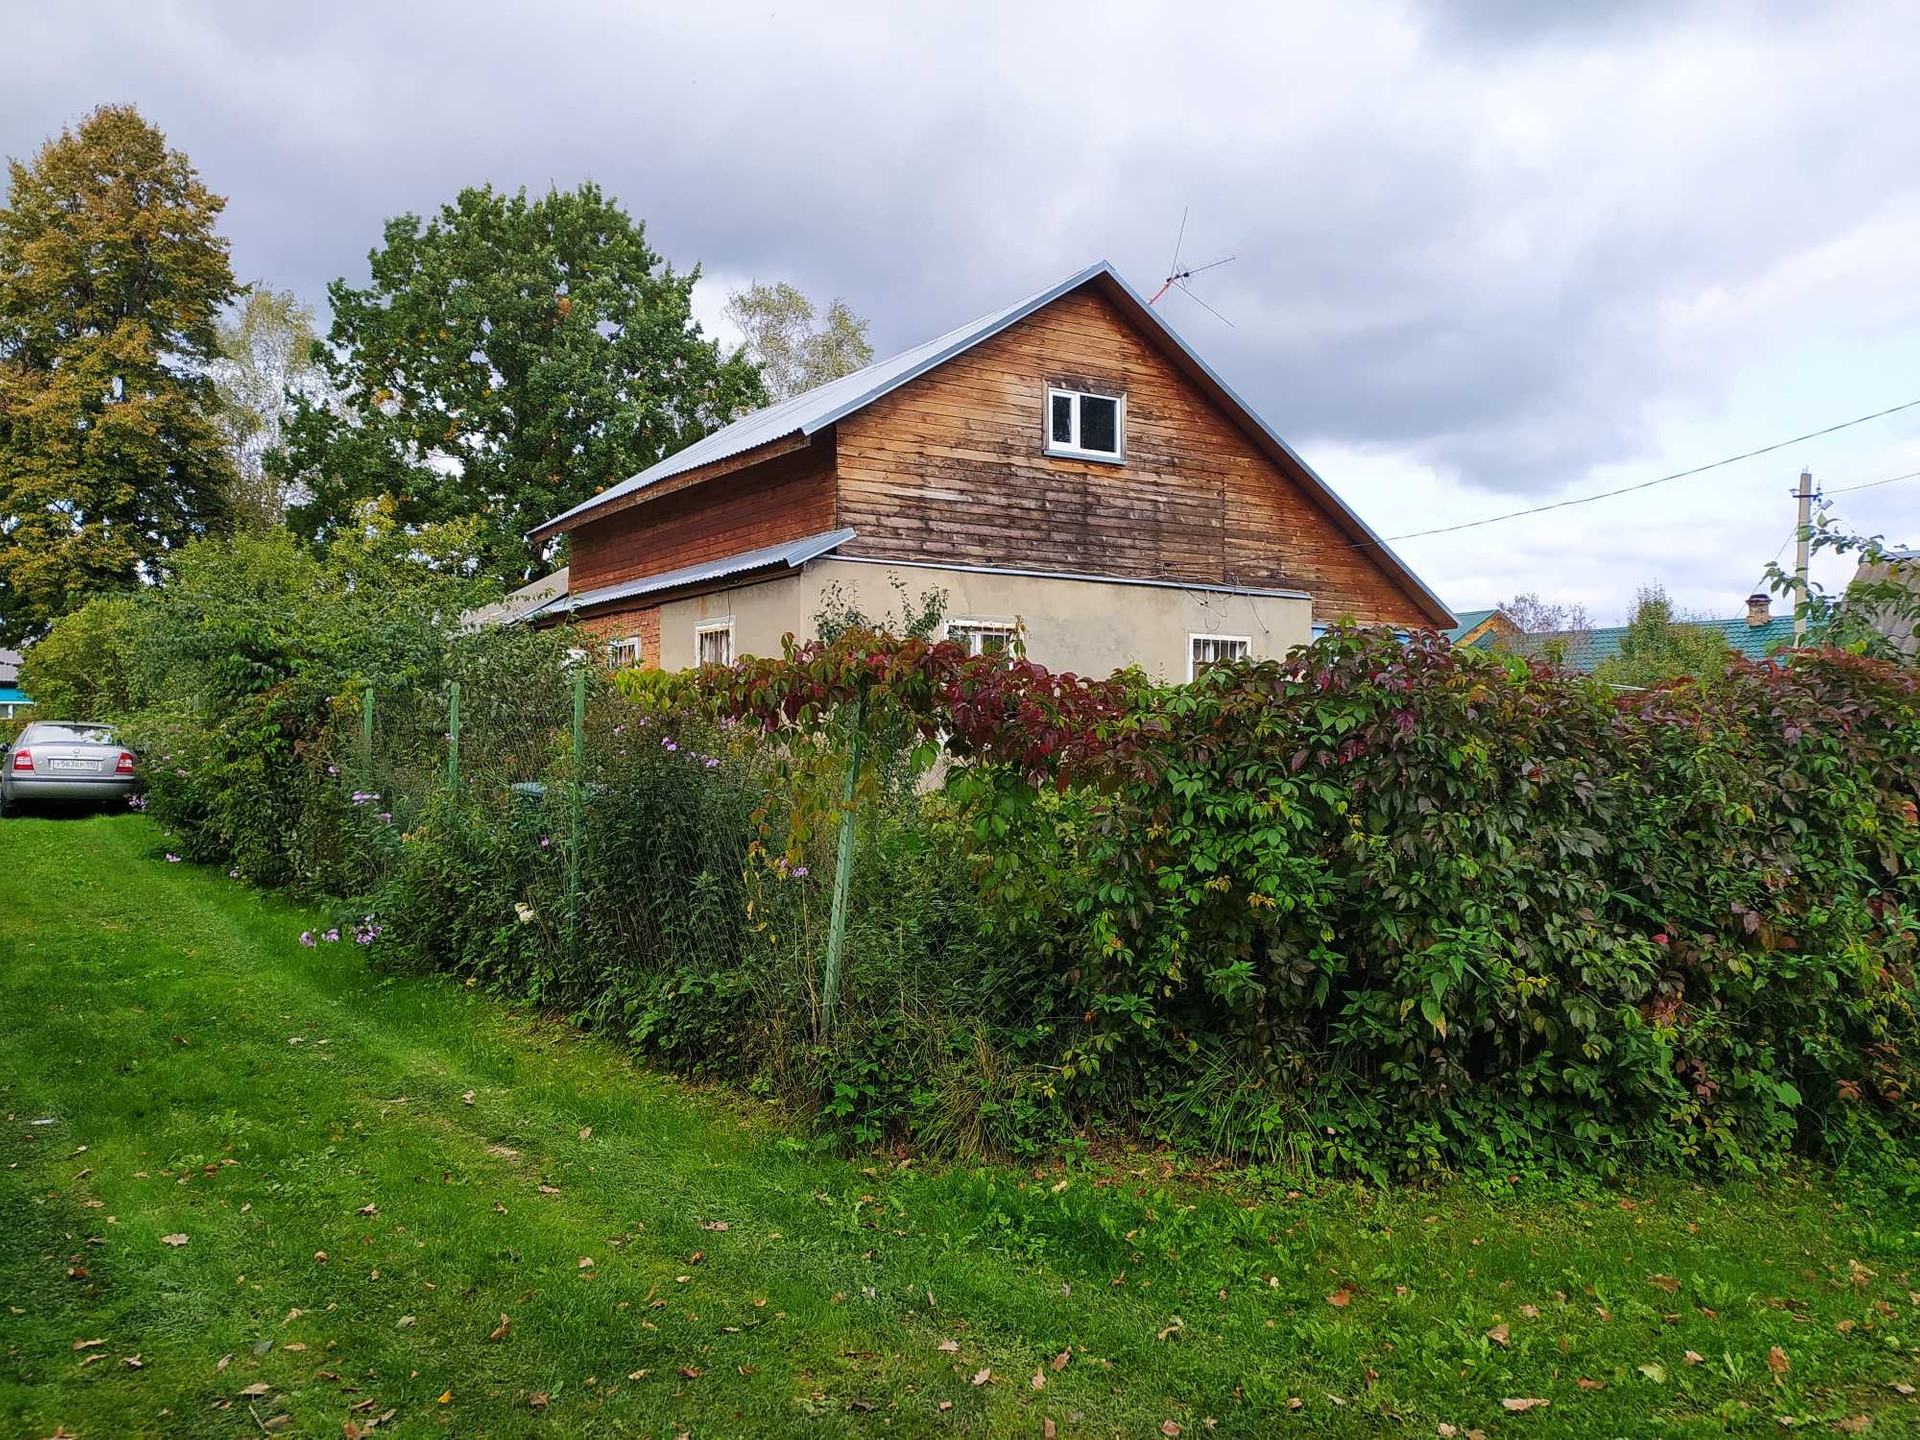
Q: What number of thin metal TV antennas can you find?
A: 1